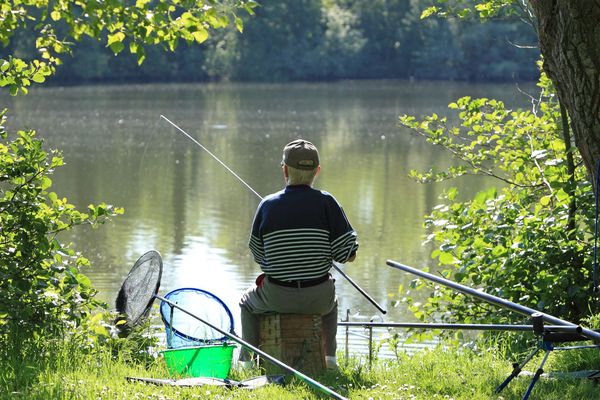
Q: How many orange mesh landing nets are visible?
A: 0